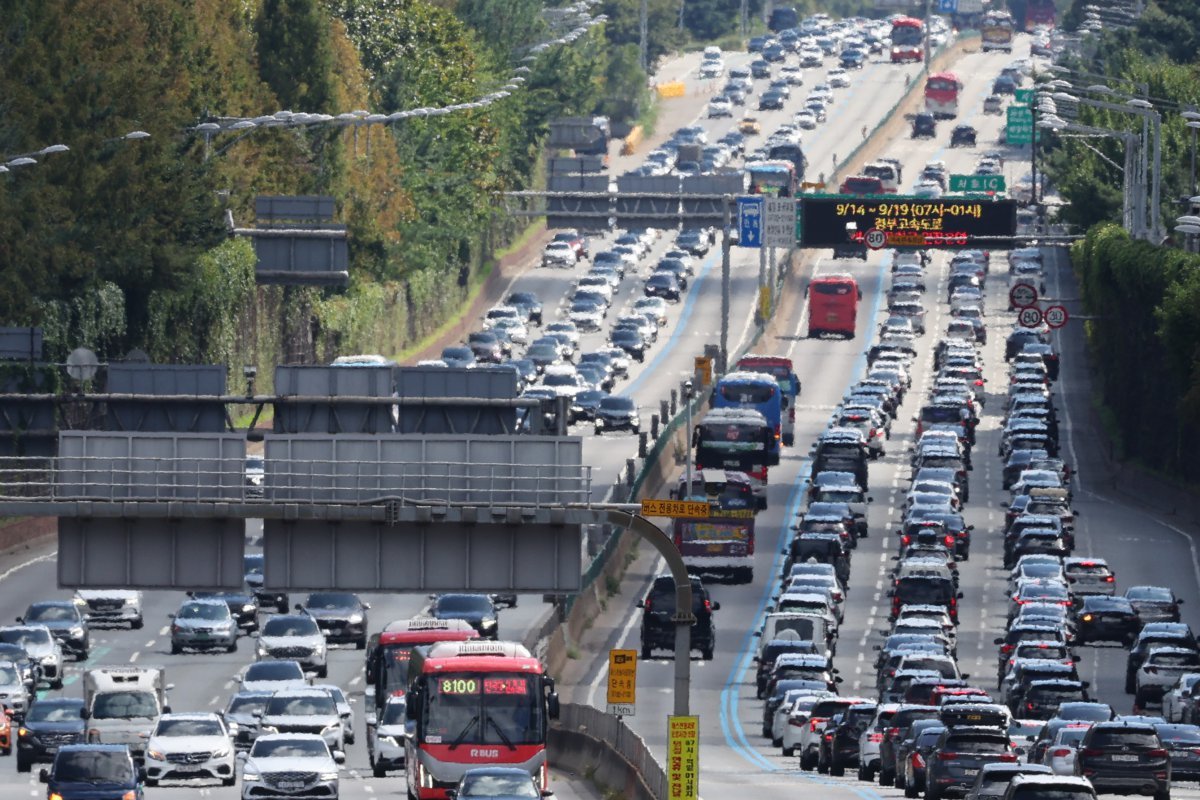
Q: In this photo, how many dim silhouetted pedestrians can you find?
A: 0